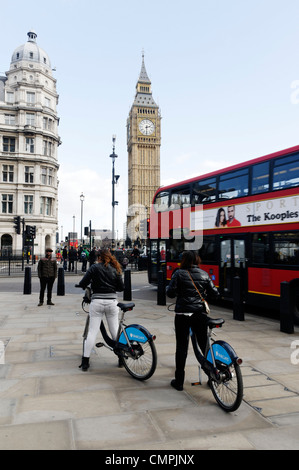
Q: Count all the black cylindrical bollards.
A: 6